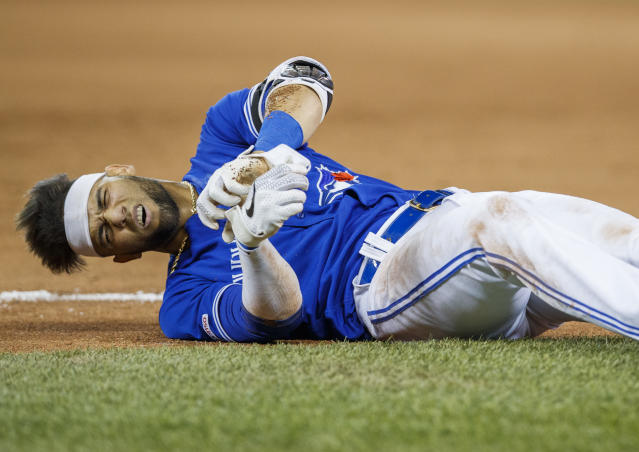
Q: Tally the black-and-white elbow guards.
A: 1